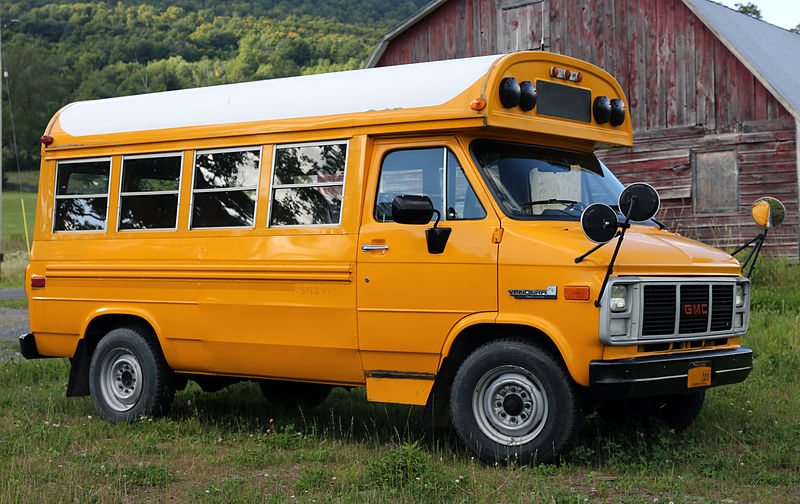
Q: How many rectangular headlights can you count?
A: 2